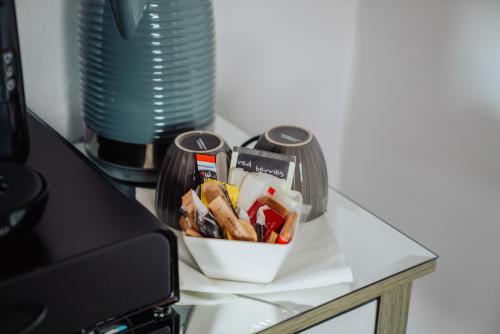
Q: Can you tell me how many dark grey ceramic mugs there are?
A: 2